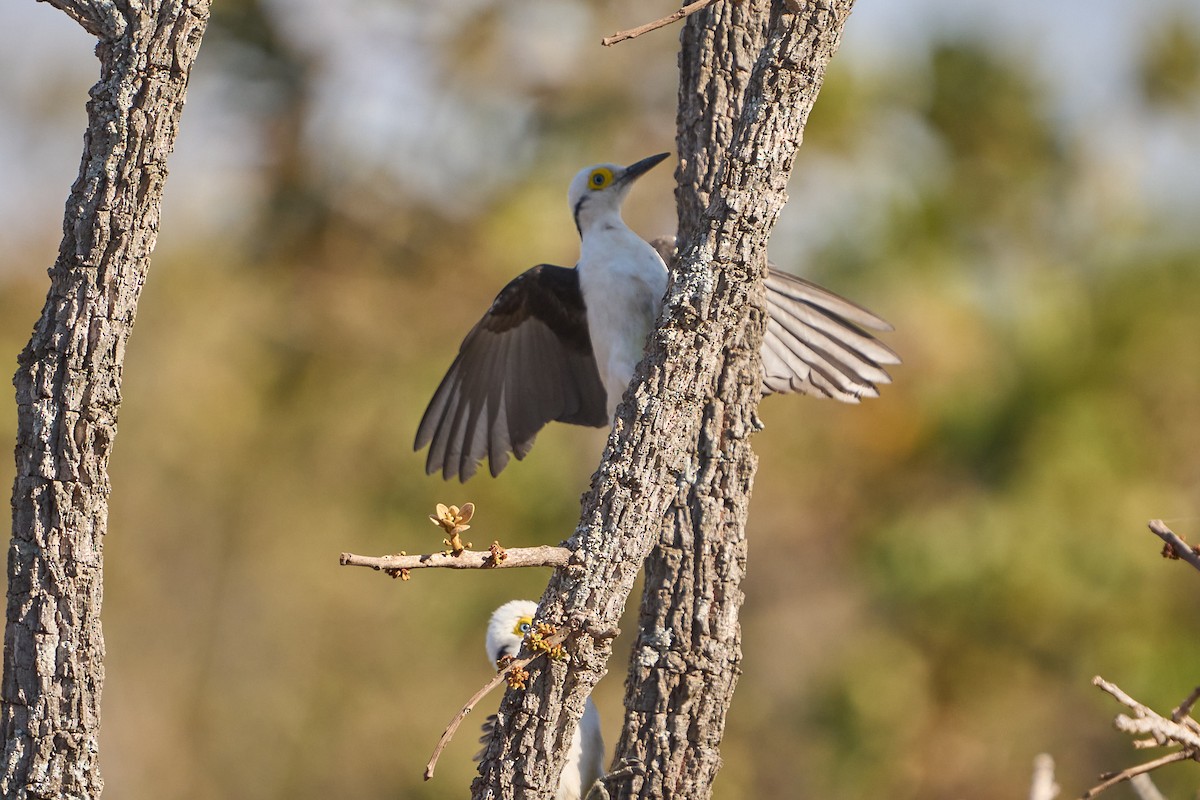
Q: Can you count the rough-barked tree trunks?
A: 3